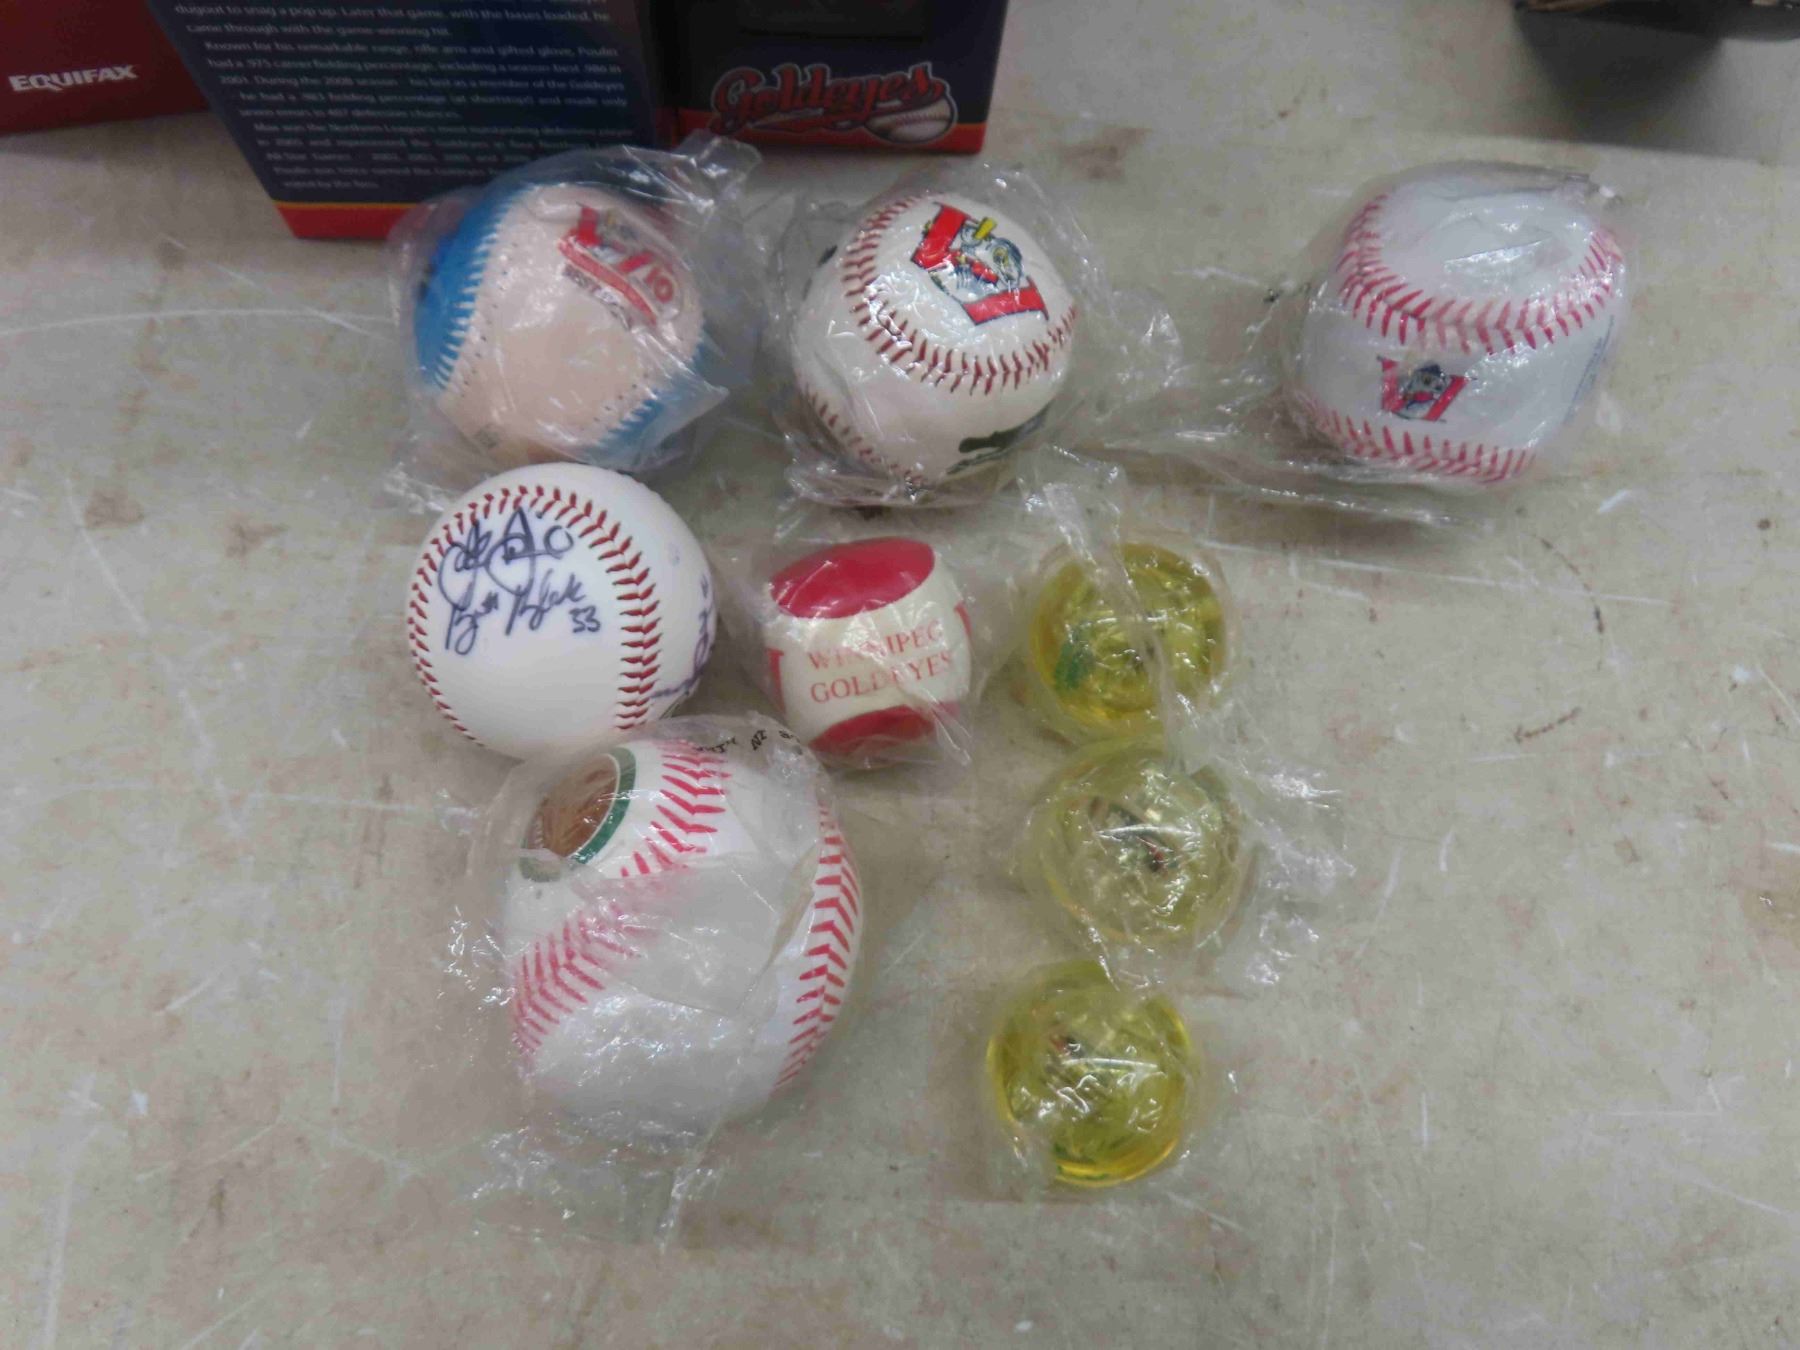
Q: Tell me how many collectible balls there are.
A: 9